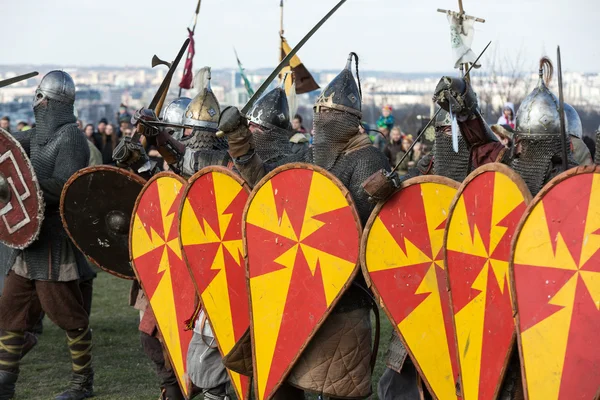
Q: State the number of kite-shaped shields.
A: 6